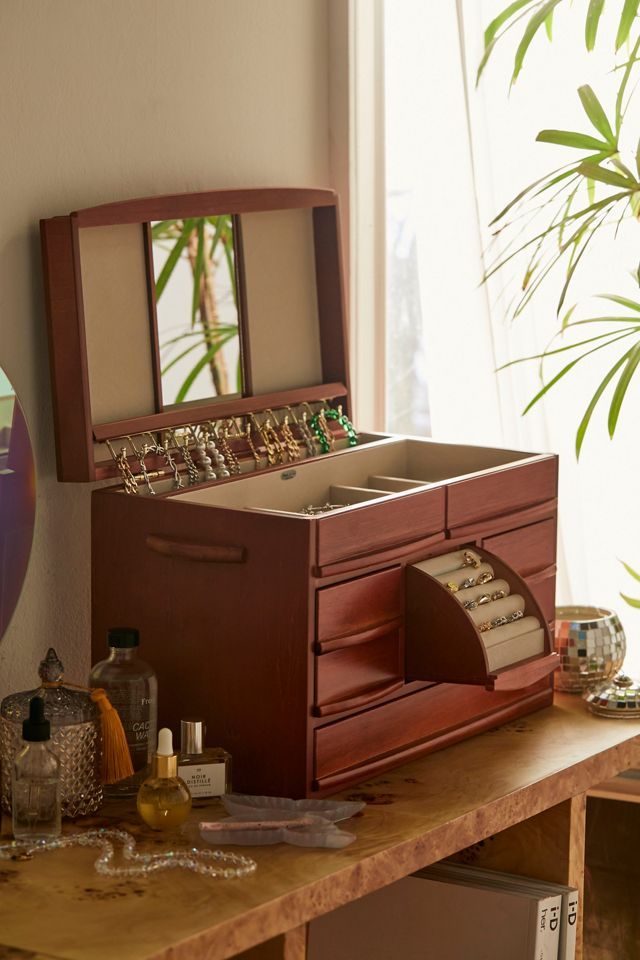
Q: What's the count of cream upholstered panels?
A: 2